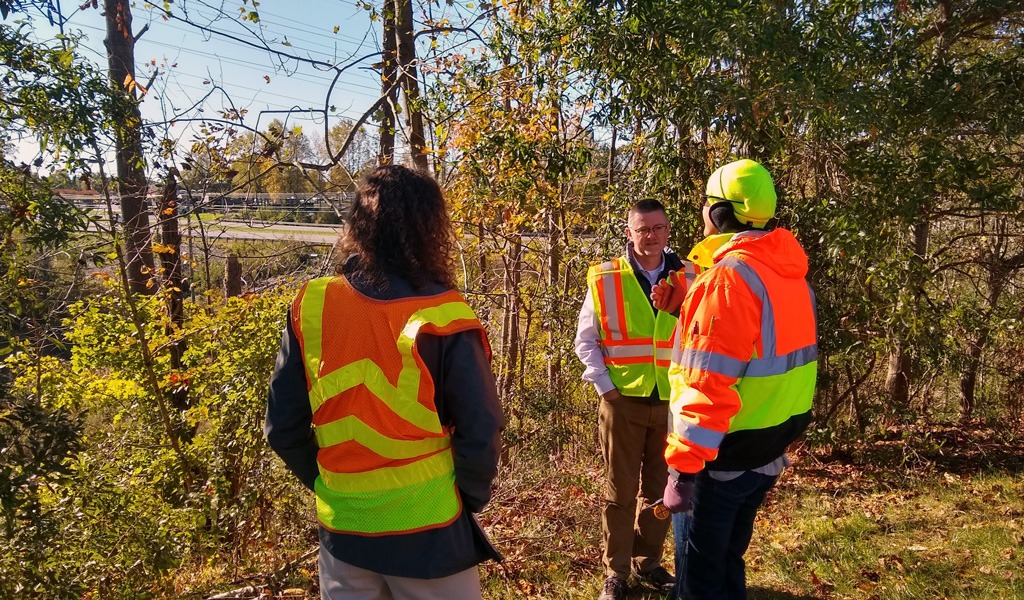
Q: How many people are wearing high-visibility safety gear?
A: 3